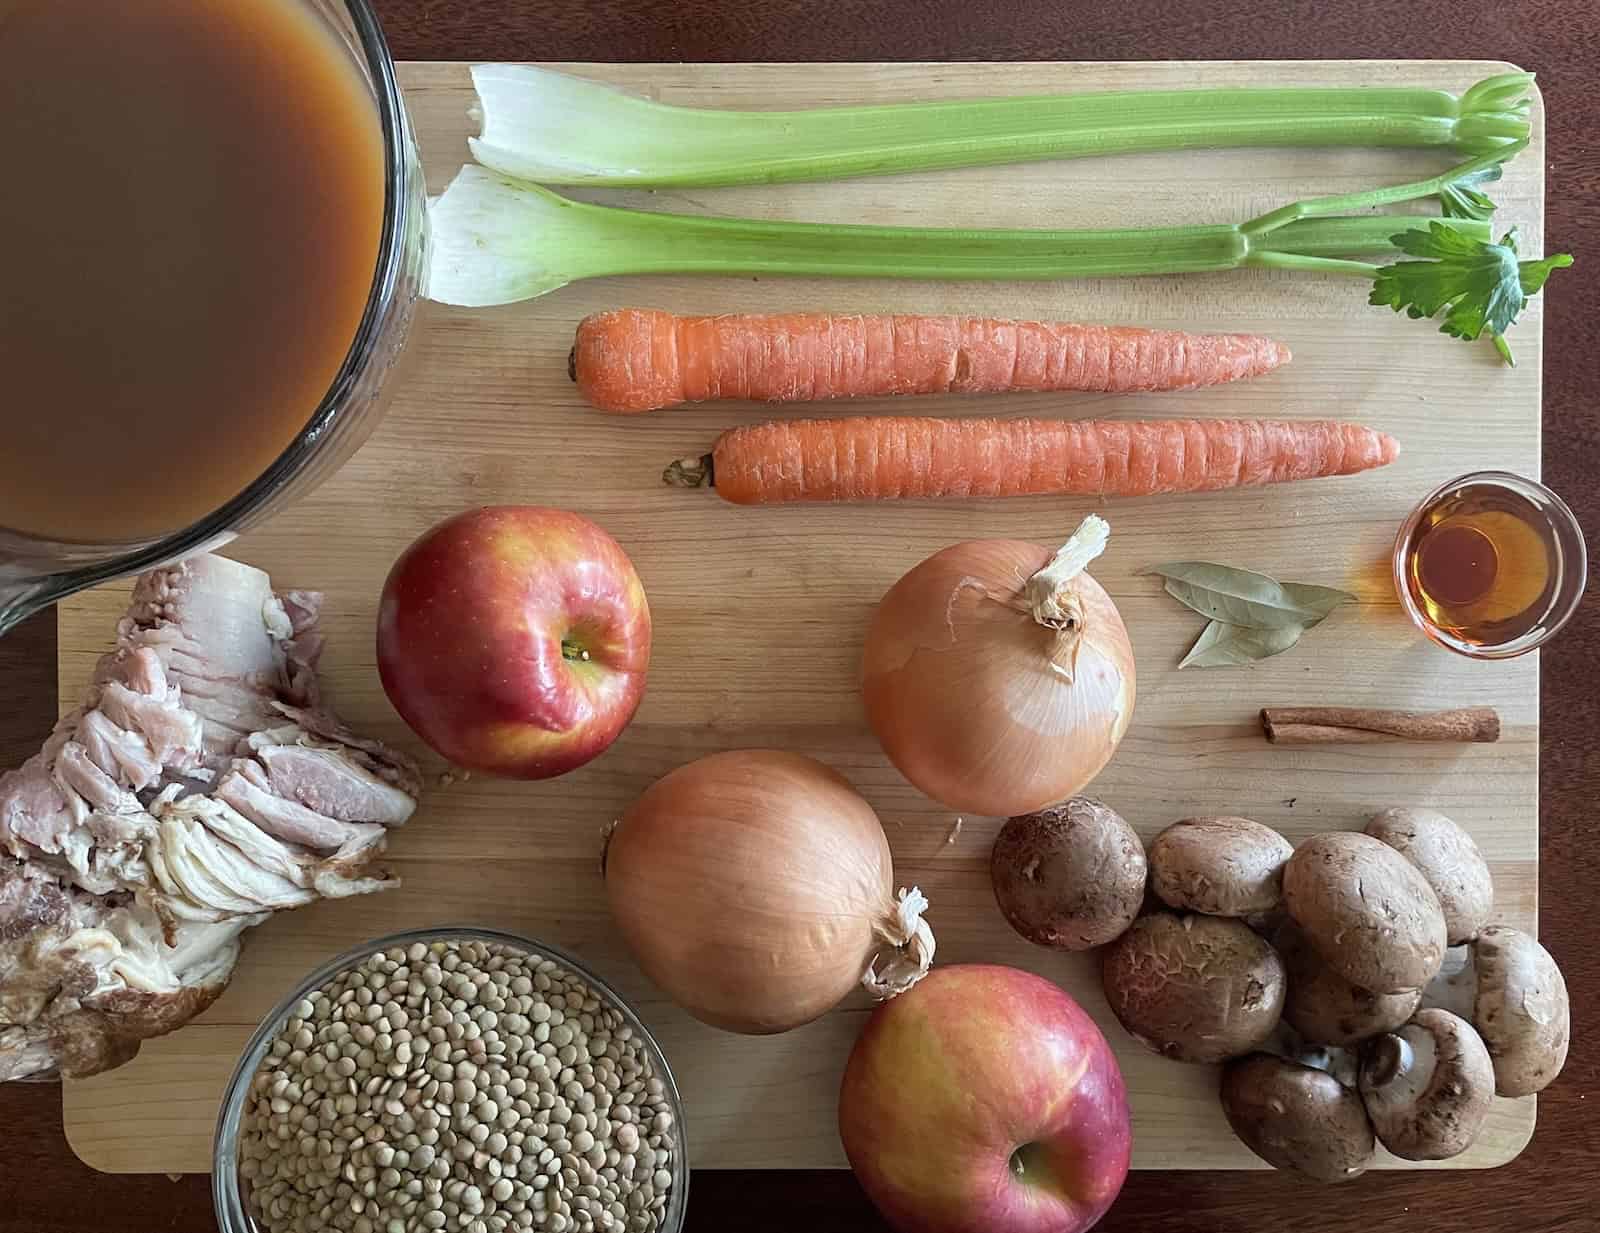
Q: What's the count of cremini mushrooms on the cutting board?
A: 9